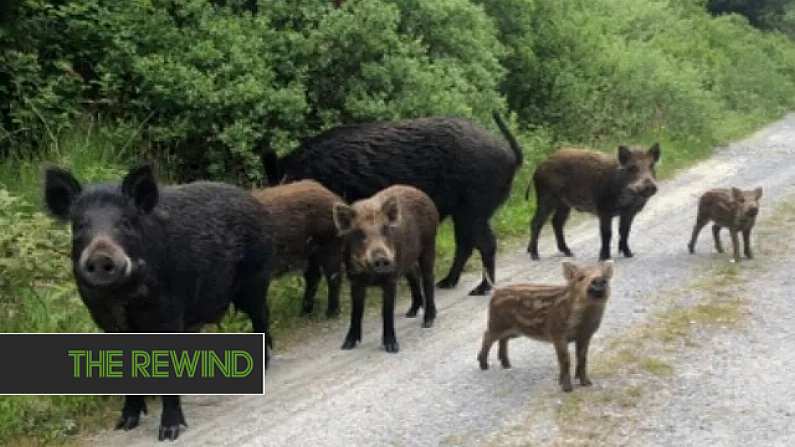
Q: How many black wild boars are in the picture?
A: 2